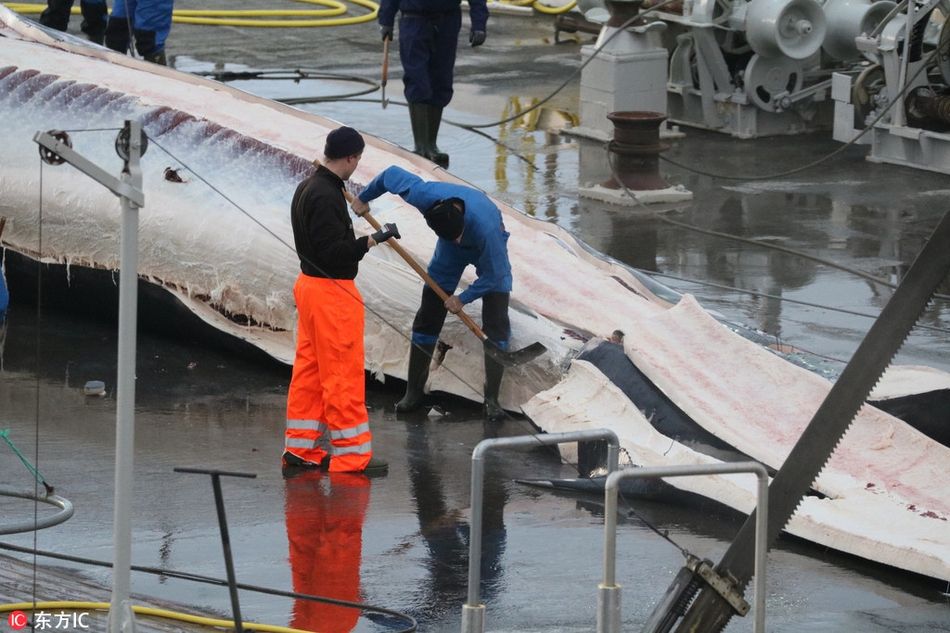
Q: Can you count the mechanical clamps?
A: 1